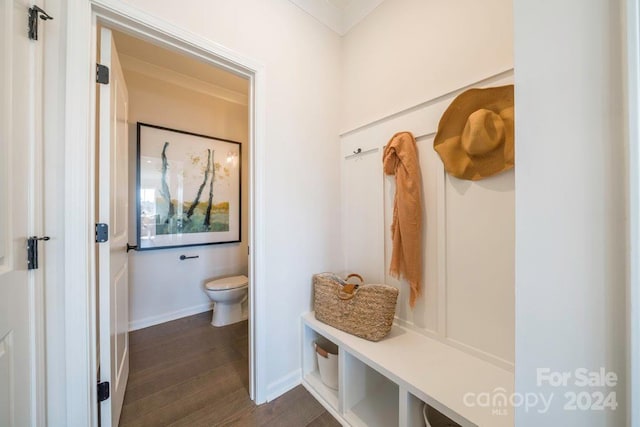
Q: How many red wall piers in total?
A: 0